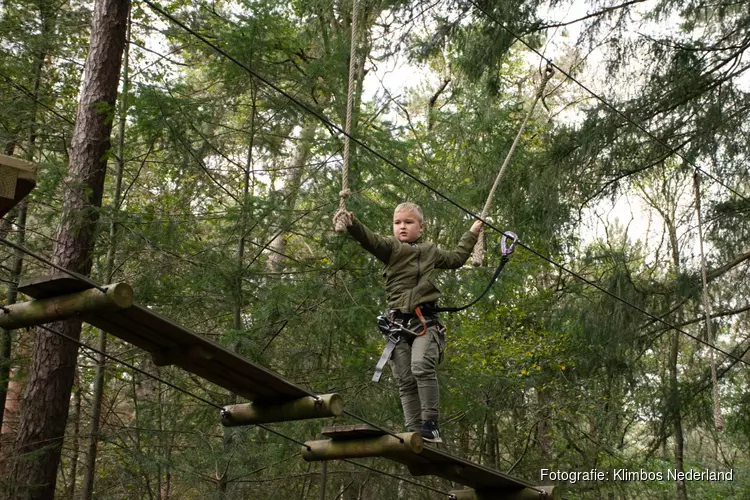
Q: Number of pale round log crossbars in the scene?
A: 4